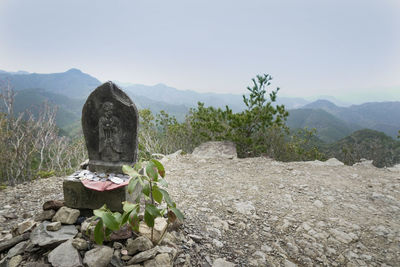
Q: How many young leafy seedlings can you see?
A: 1